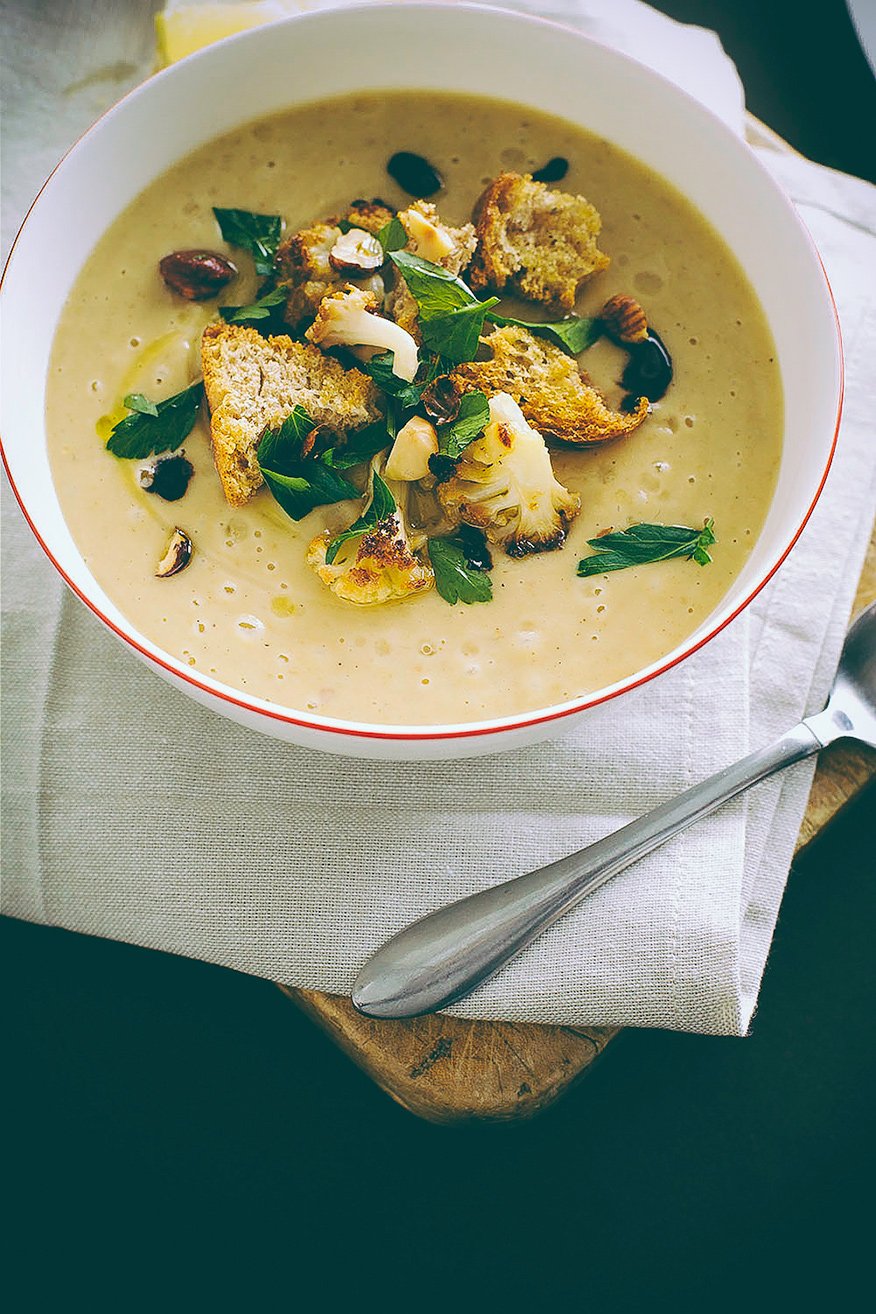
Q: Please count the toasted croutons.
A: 4